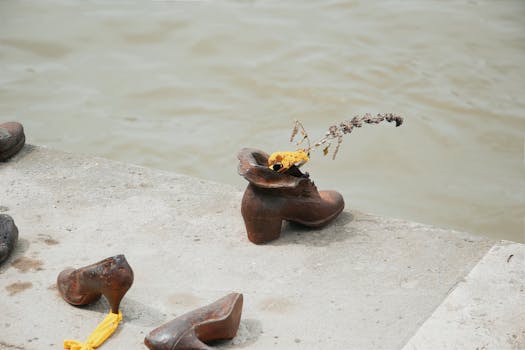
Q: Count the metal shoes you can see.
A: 5